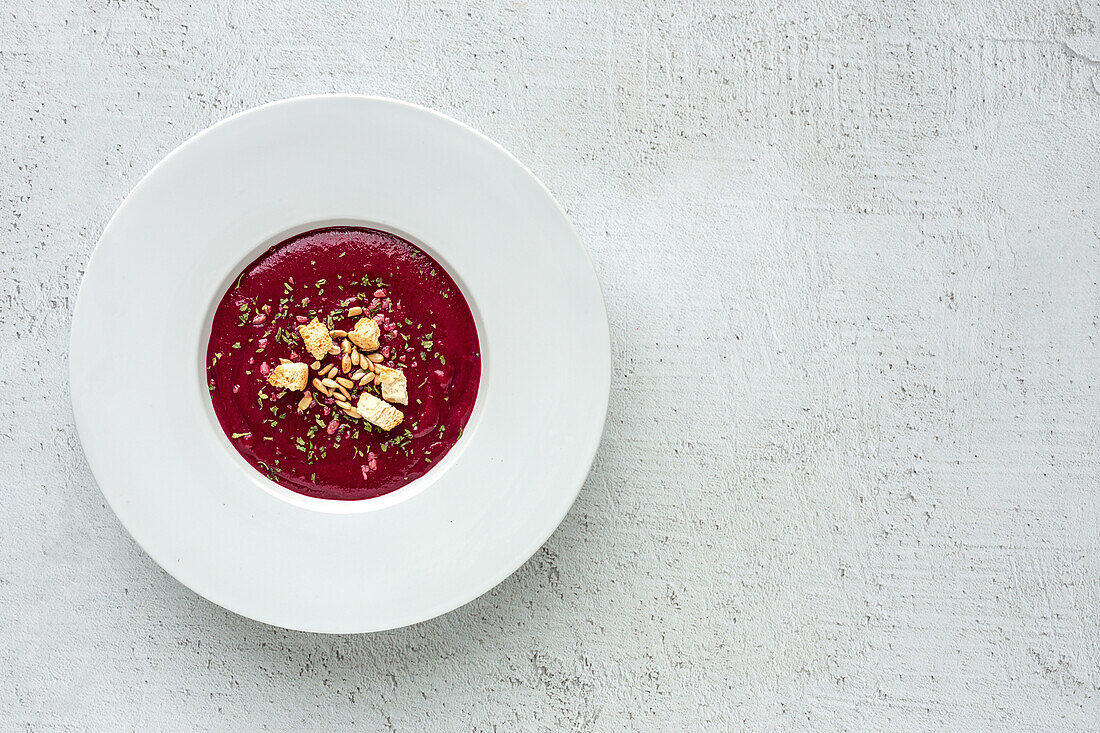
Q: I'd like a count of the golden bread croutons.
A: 5